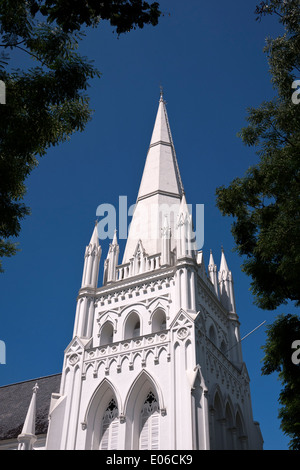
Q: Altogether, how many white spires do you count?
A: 8